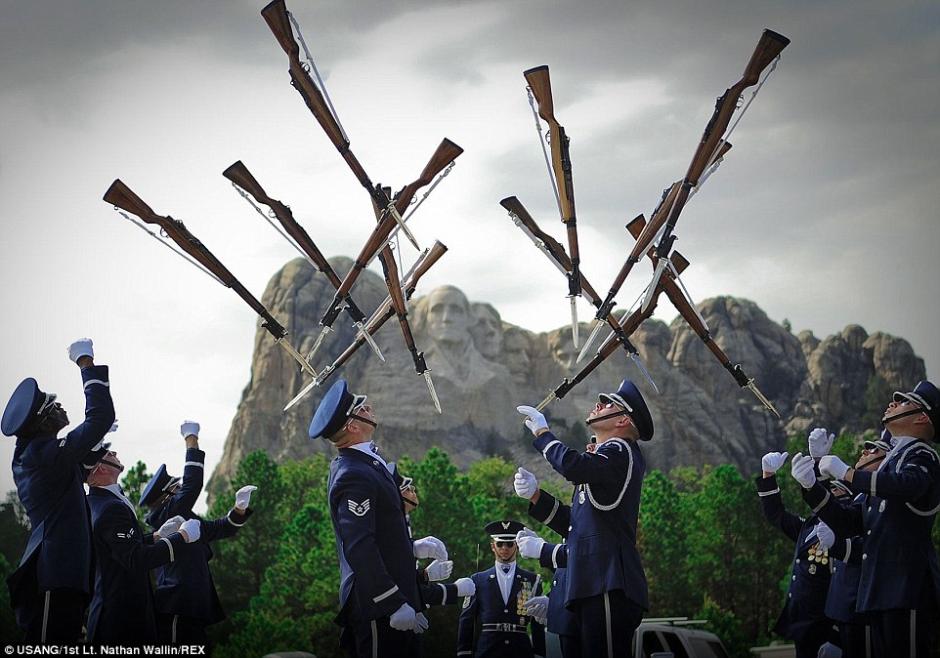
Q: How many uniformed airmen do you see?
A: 11